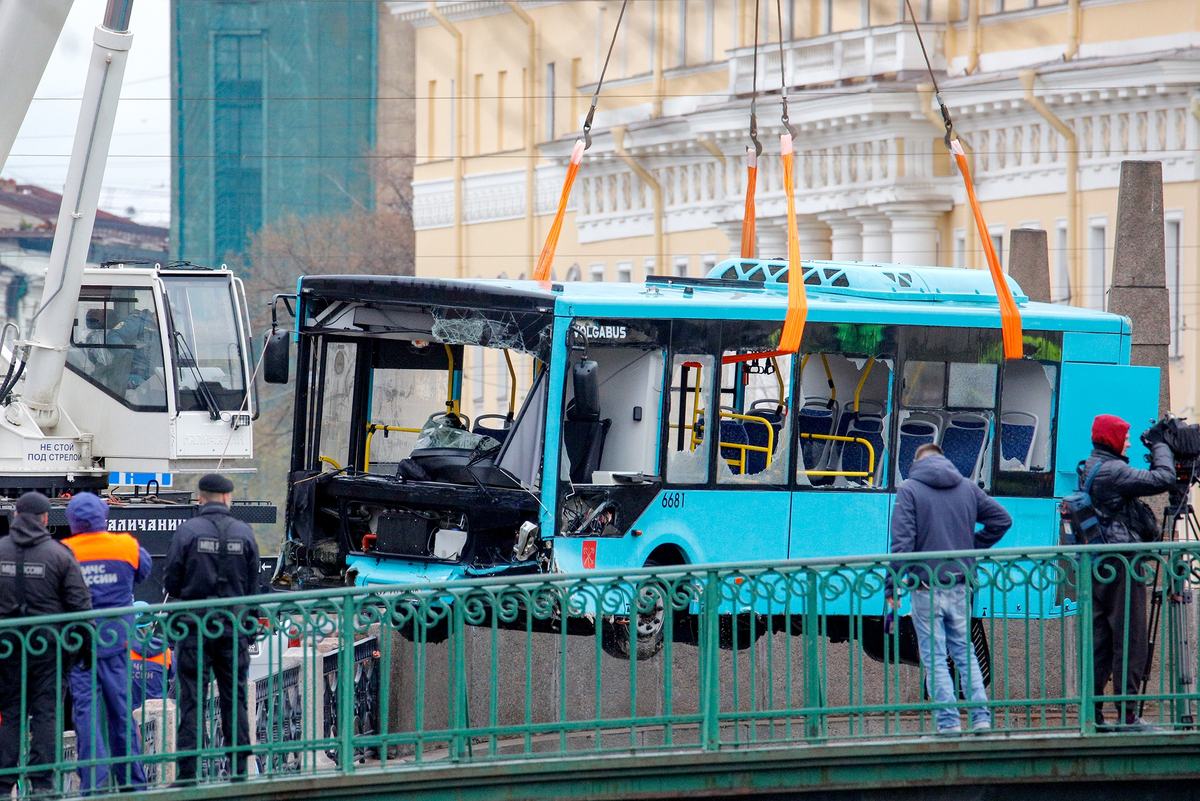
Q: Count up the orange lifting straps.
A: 4